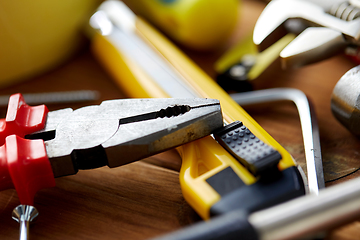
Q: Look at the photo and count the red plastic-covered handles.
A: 2